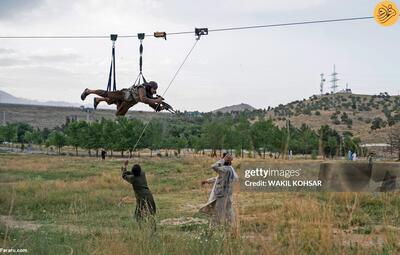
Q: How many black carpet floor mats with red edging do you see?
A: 0